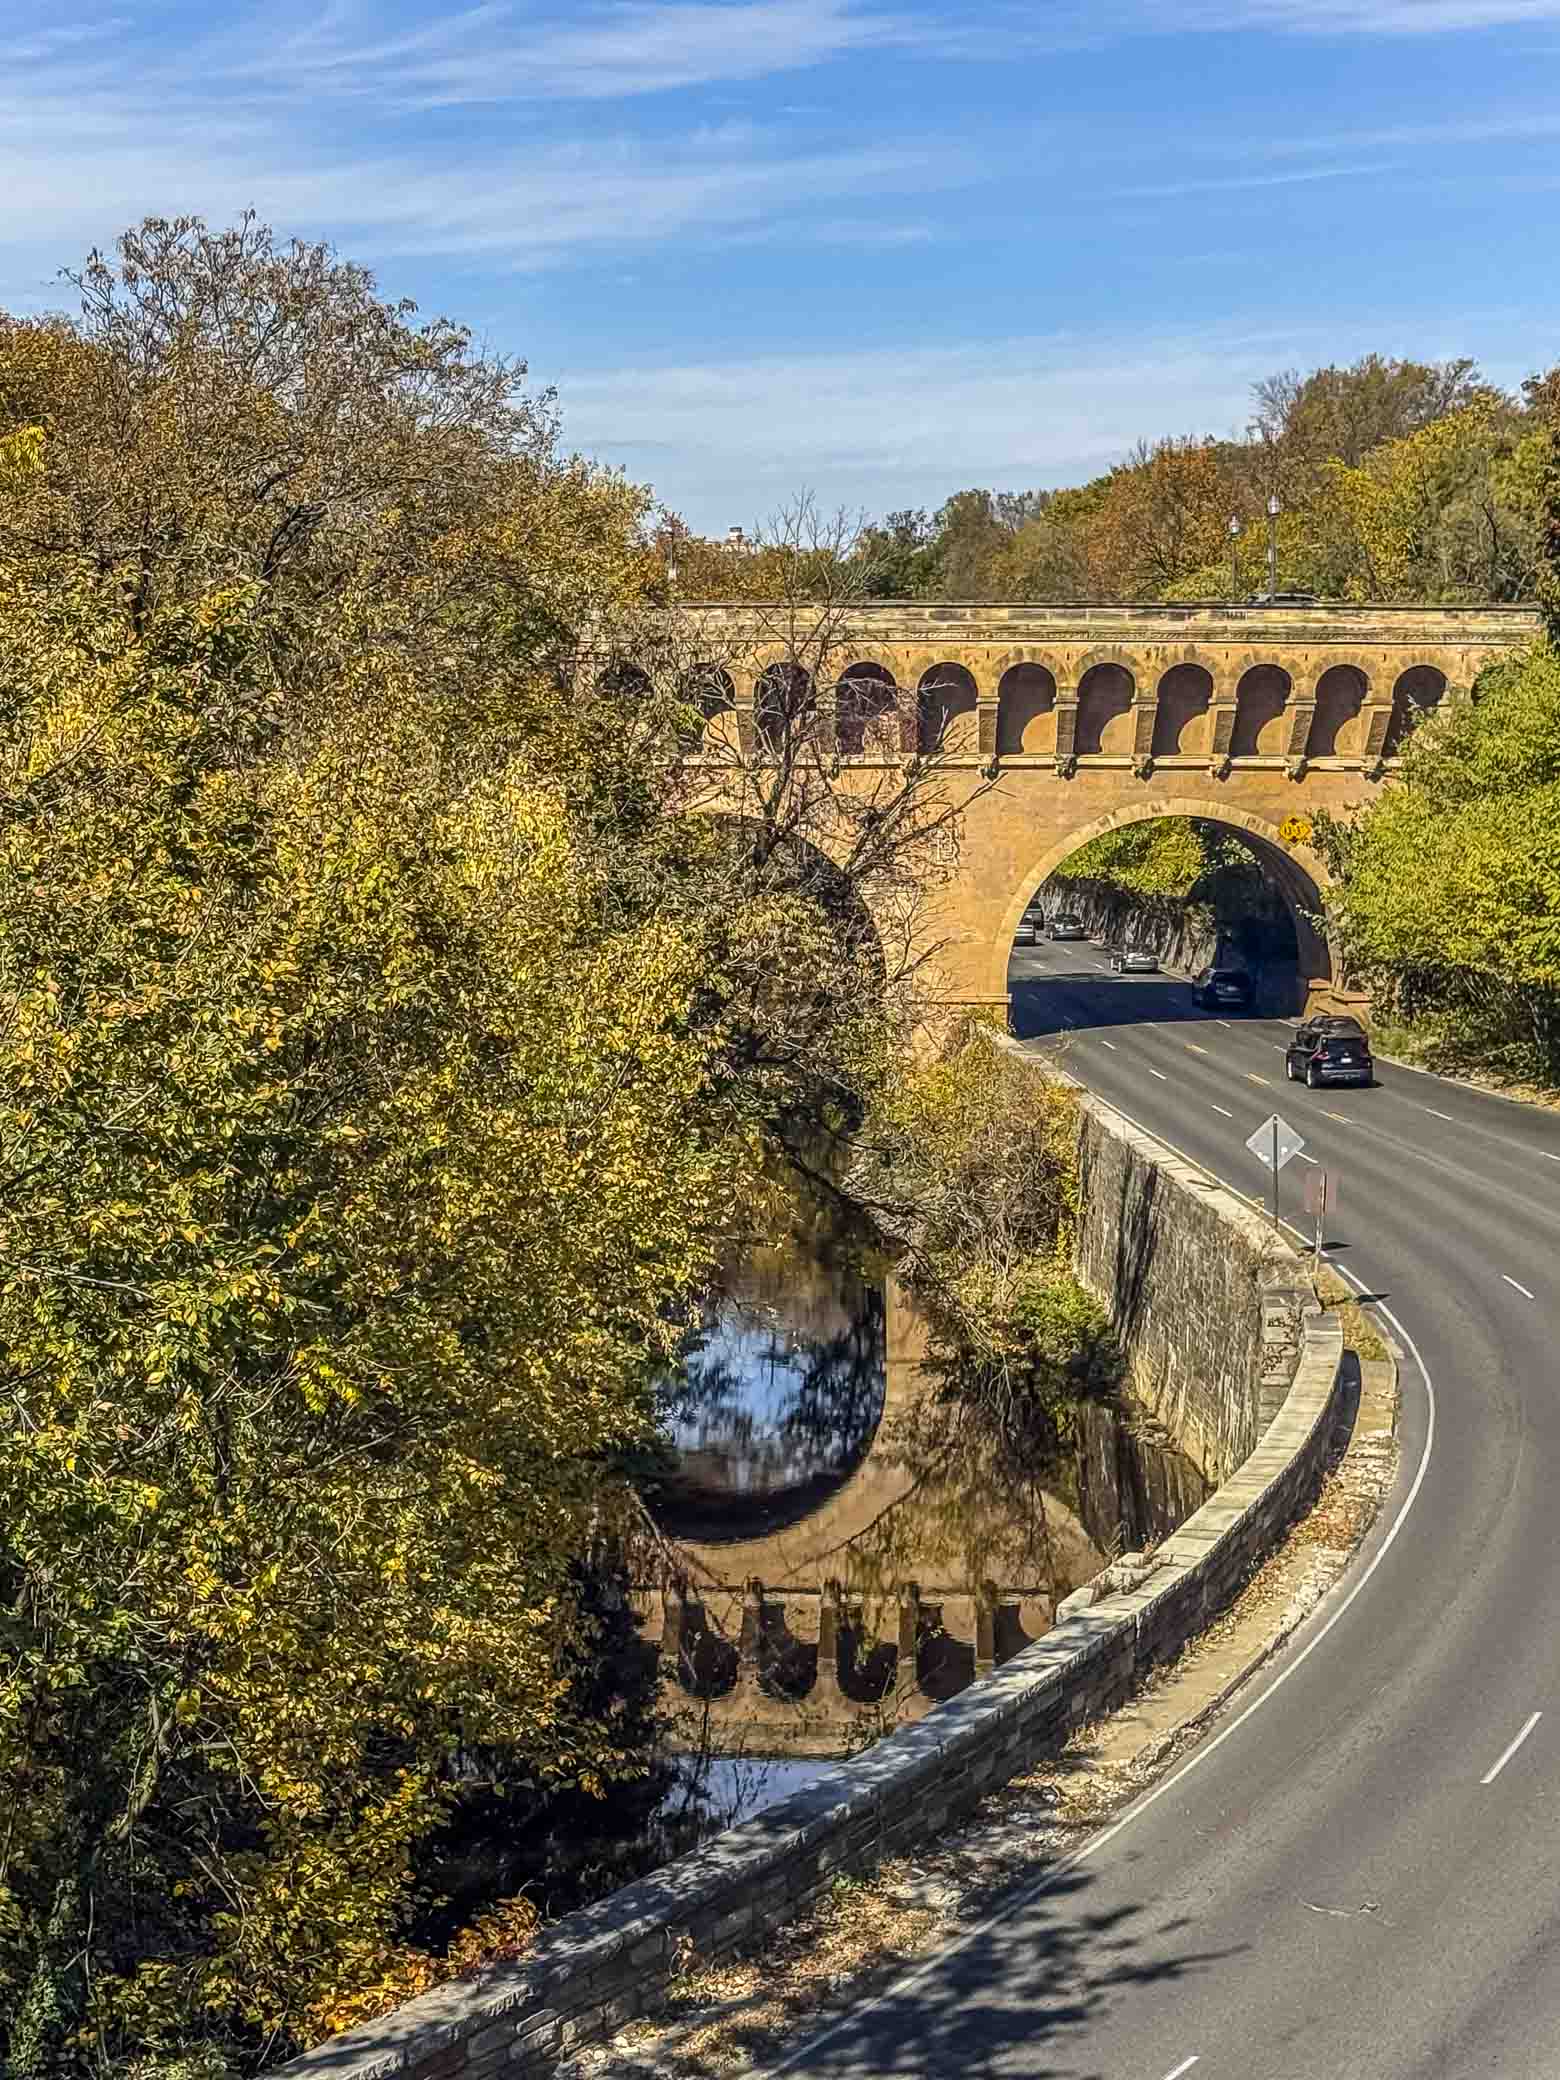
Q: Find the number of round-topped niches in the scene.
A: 11